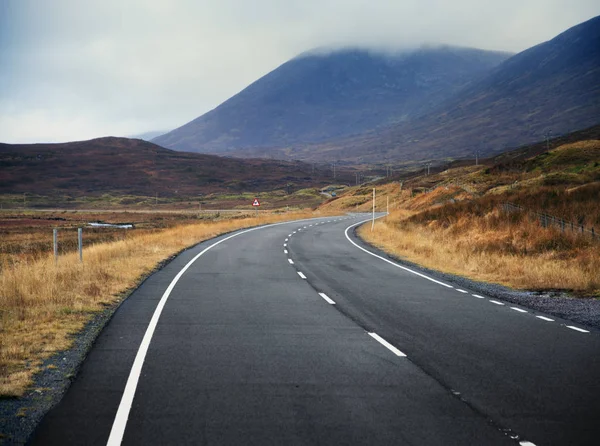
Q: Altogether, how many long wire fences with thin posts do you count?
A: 1